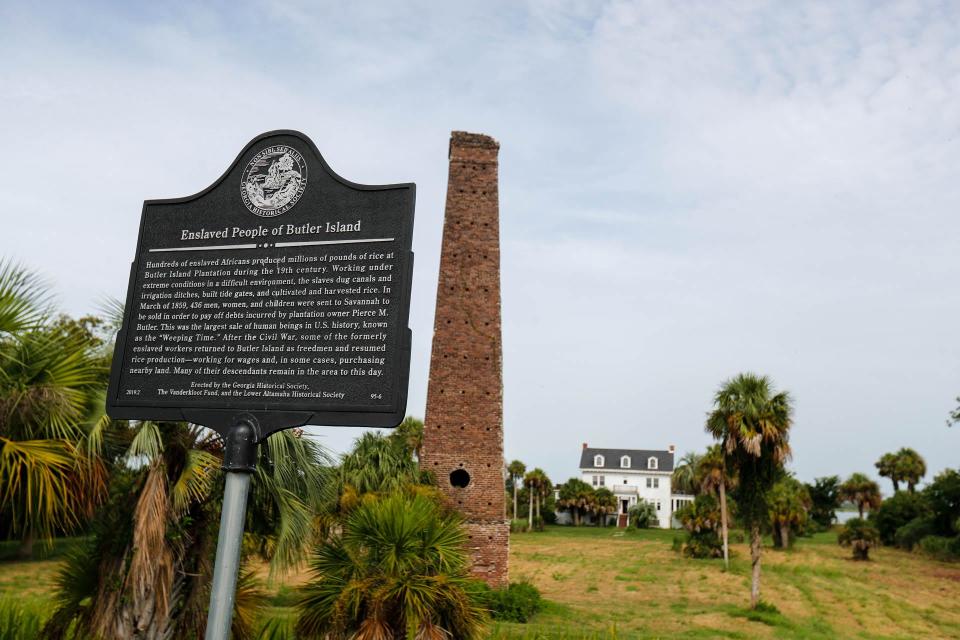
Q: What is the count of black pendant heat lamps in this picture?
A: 0